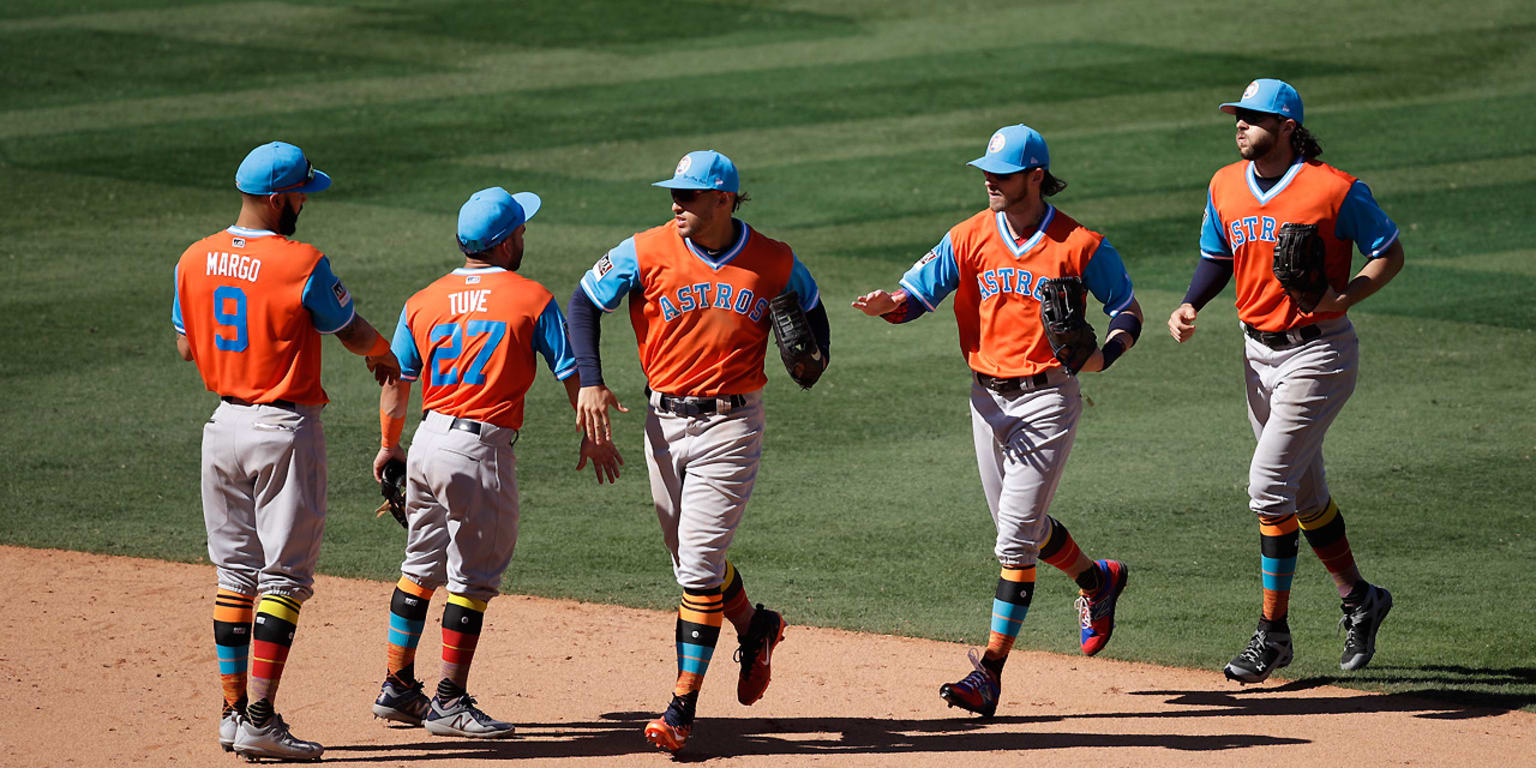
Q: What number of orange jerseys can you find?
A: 5